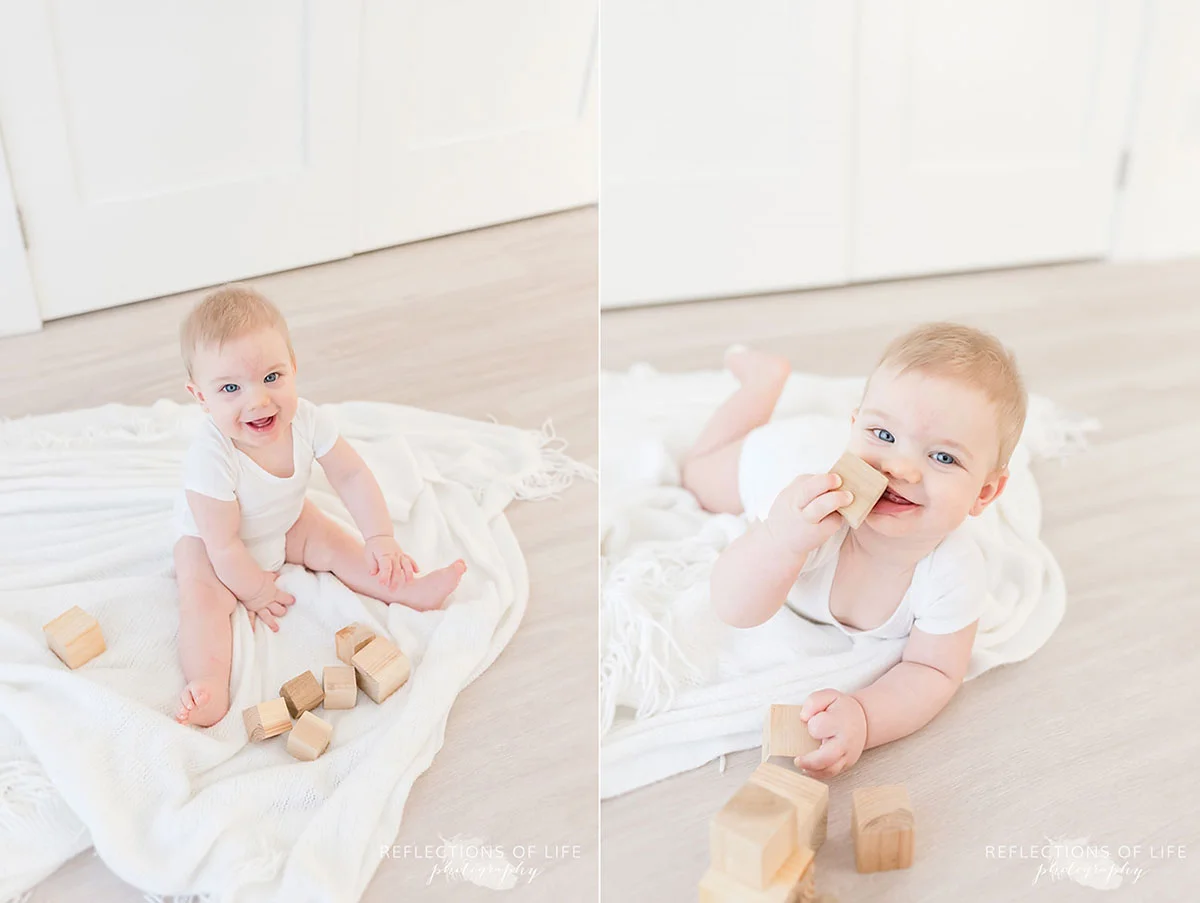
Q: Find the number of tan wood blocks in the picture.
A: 13